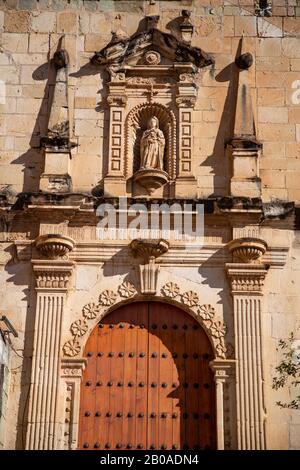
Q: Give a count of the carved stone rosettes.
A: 10